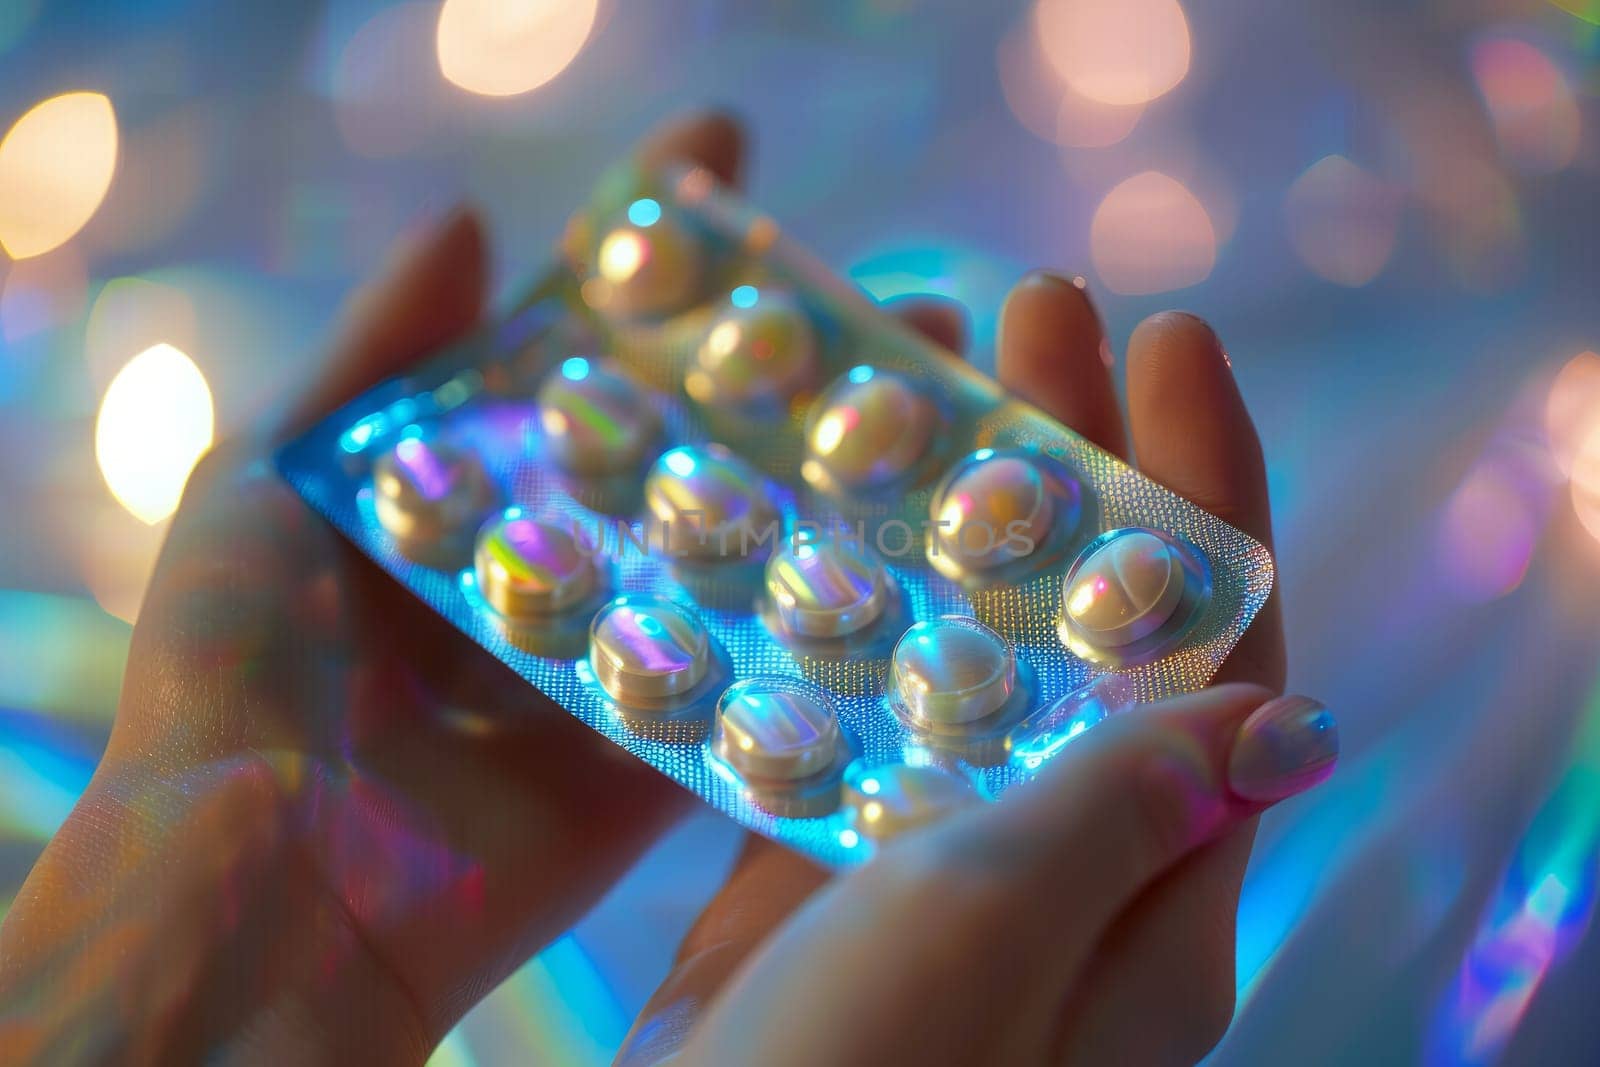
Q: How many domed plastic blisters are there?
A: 15